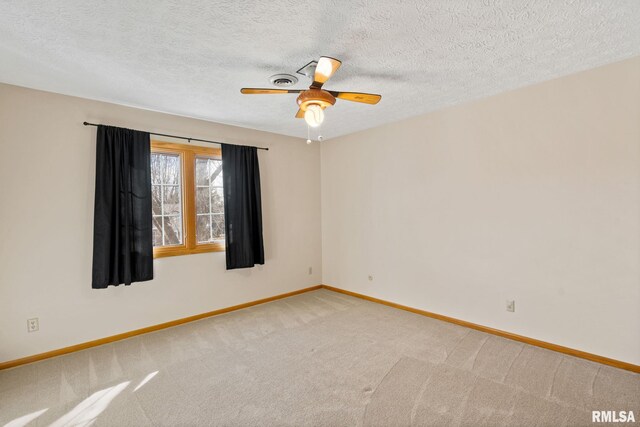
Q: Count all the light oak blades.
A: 4